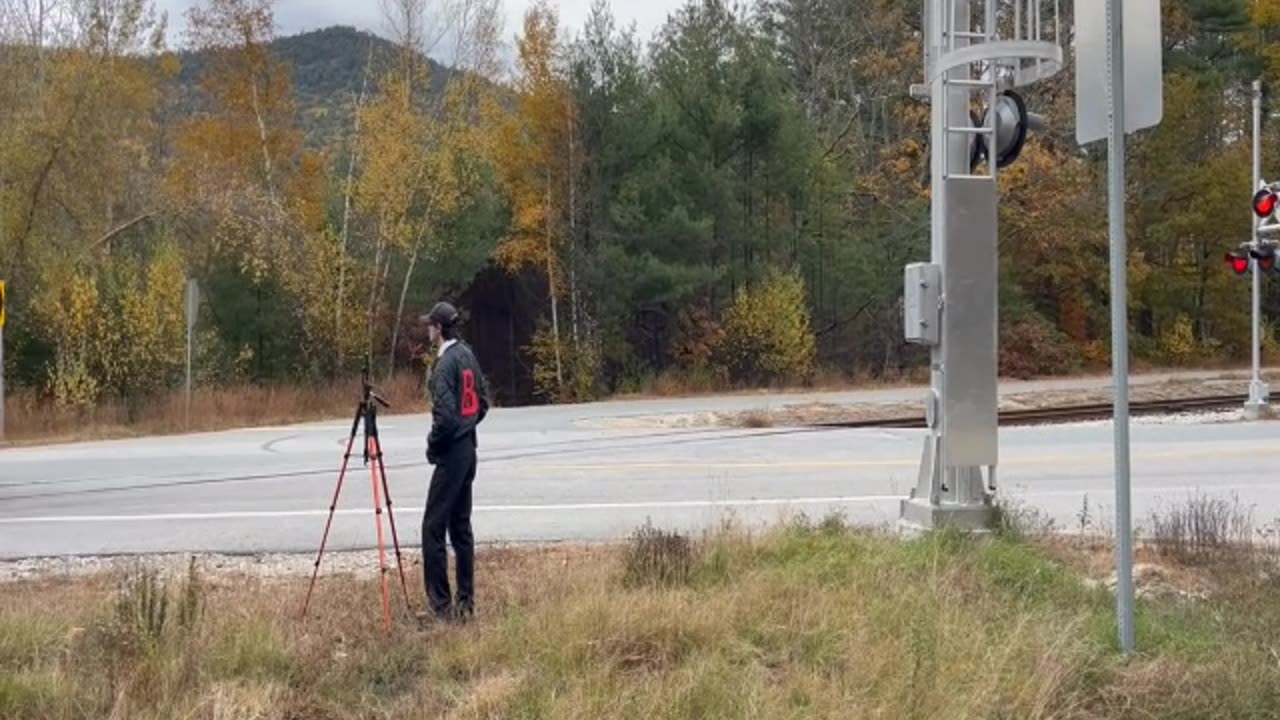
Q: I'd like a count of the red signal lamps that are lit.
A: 2